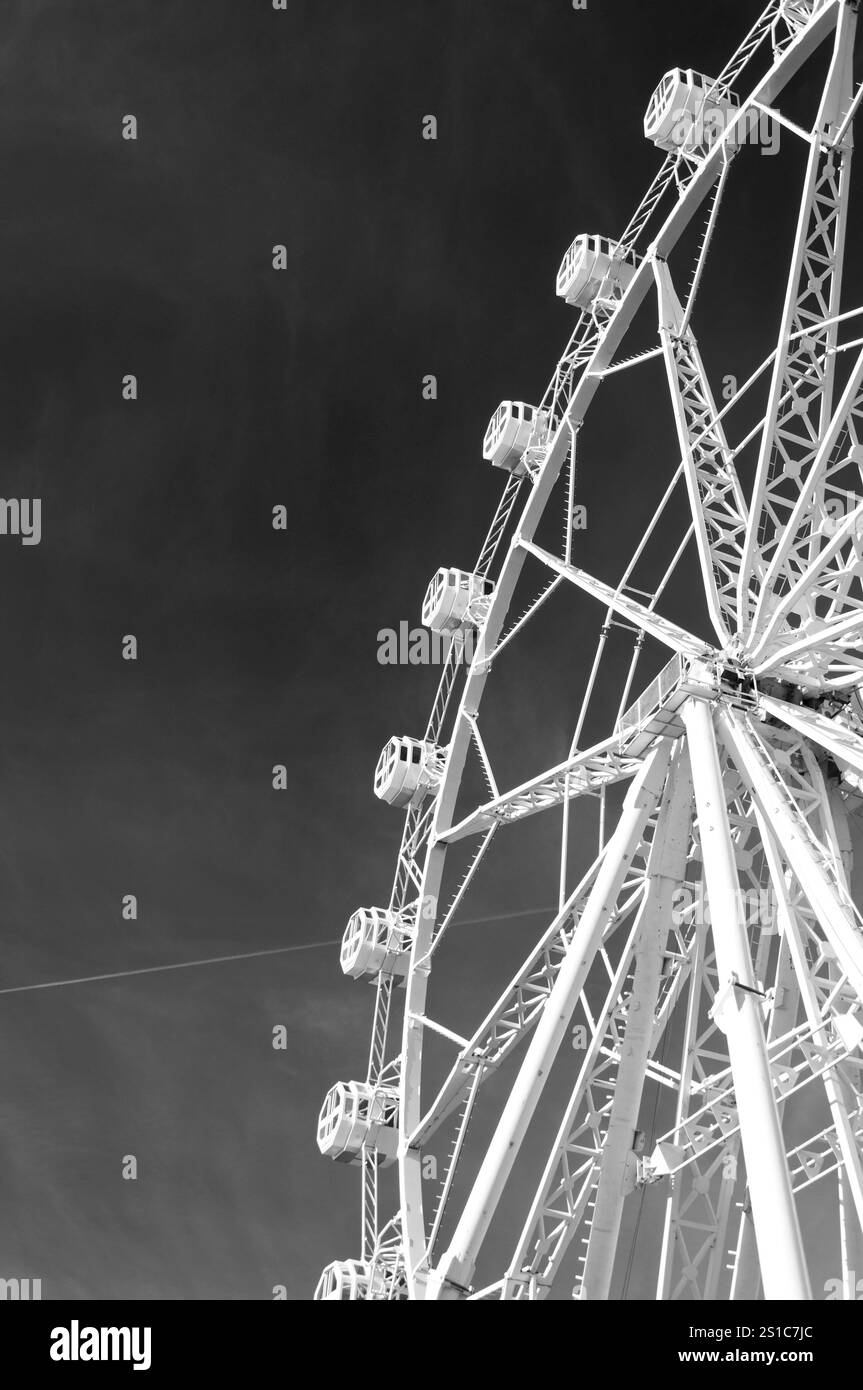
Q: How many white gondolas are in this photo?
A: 8